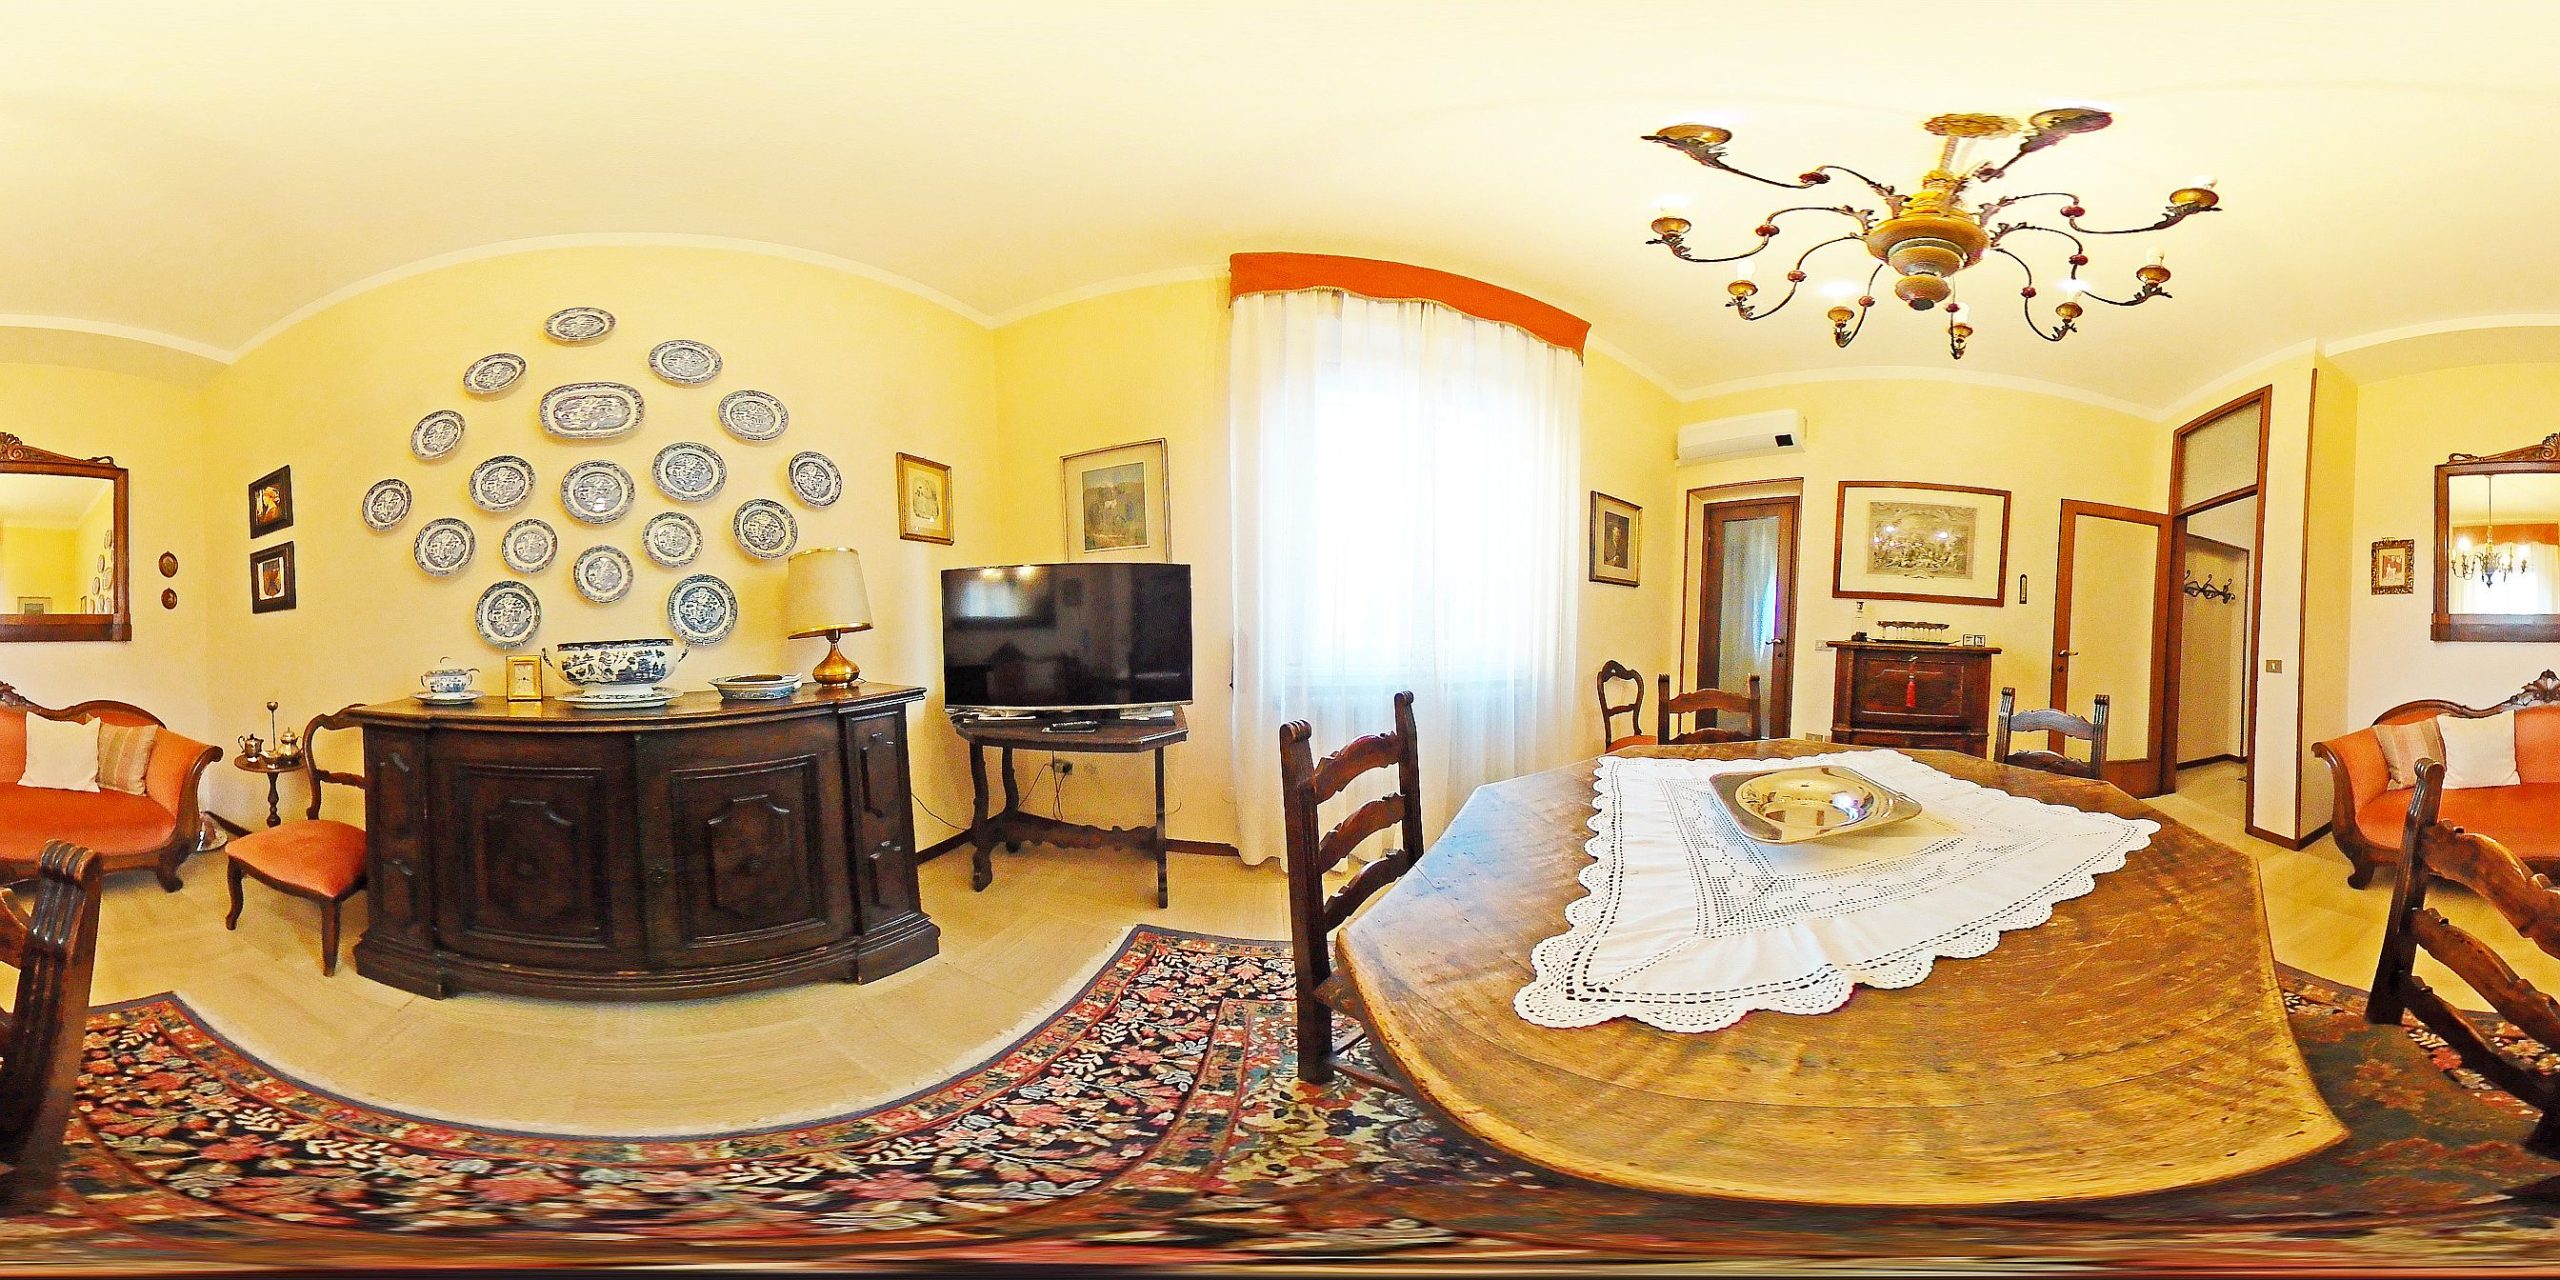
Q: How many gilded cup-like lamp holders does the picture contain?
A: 9